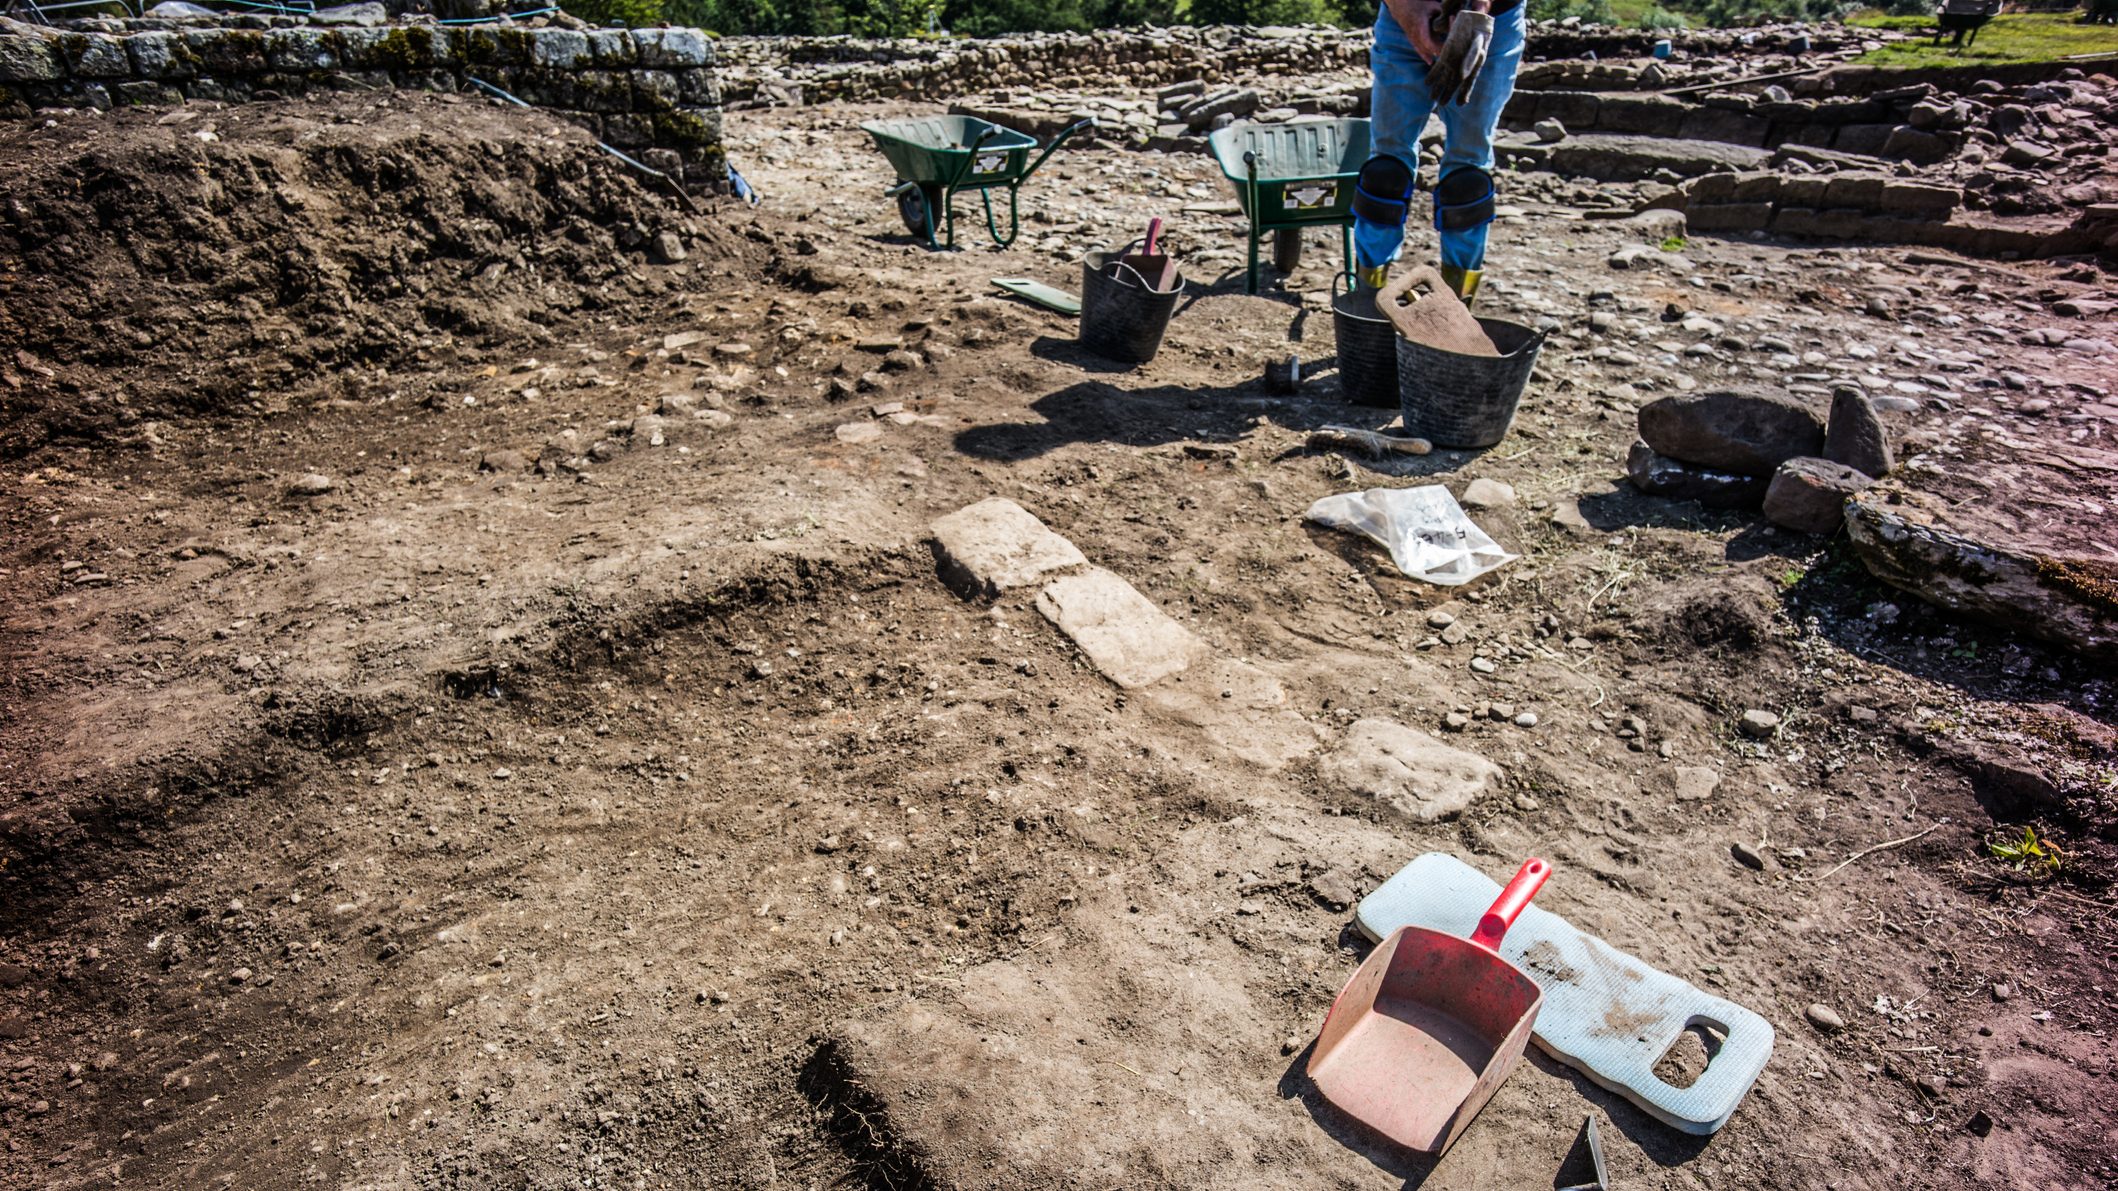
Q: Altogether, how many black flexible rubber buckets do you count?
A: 3